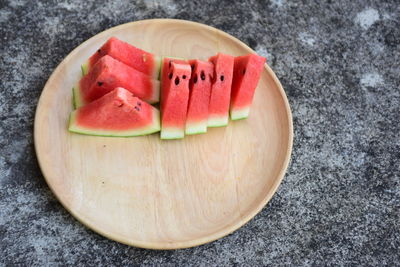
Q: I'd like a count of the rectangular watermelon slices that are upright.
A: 4